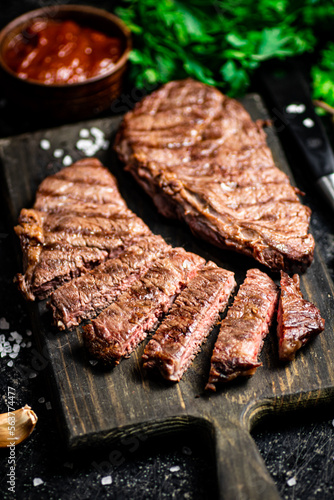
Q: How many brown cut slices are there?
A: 5